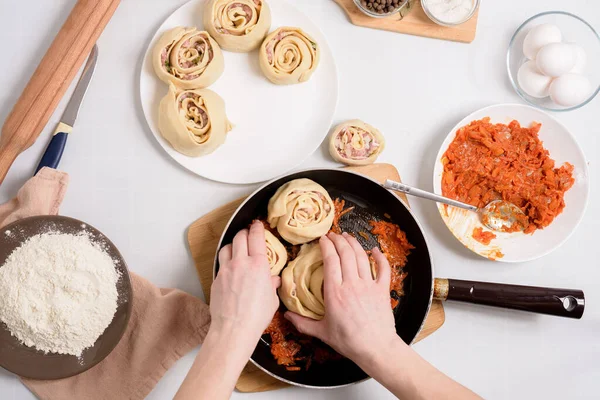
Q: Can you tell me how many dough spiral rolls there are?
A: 8